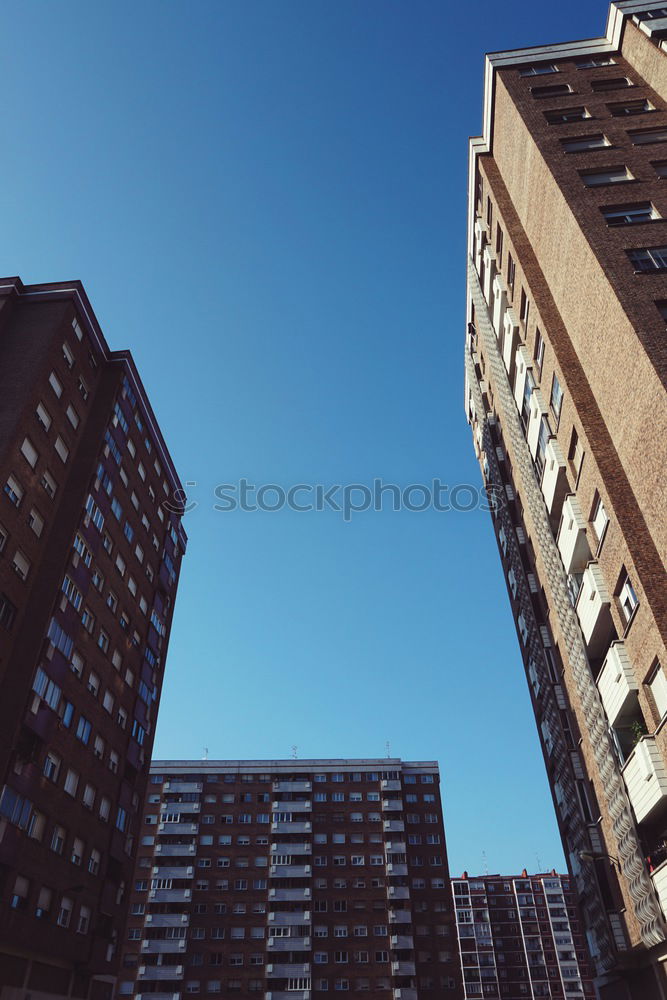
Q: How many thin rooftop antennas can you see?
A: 5